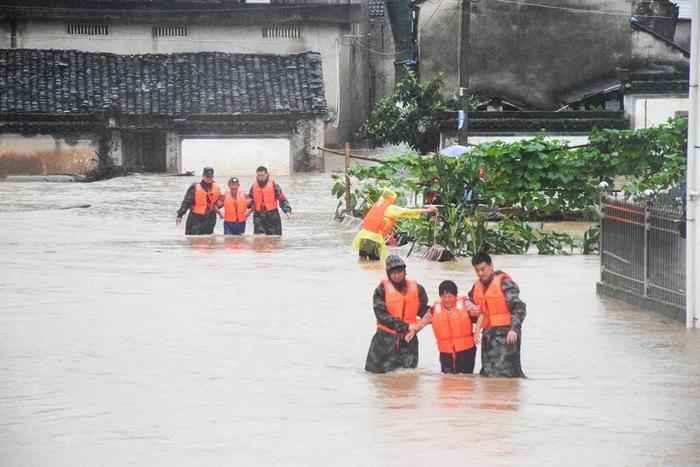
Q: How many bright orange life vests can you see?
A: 7